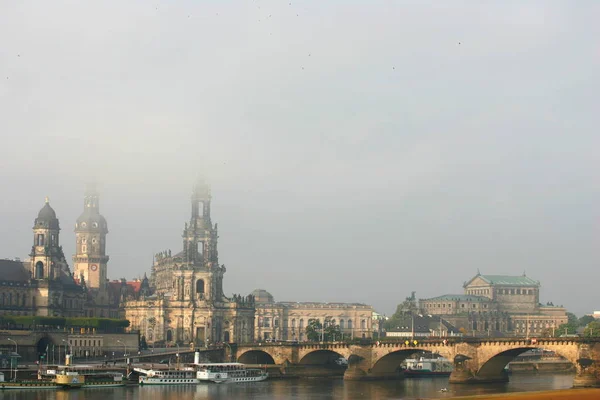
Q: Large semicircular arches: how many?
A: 4